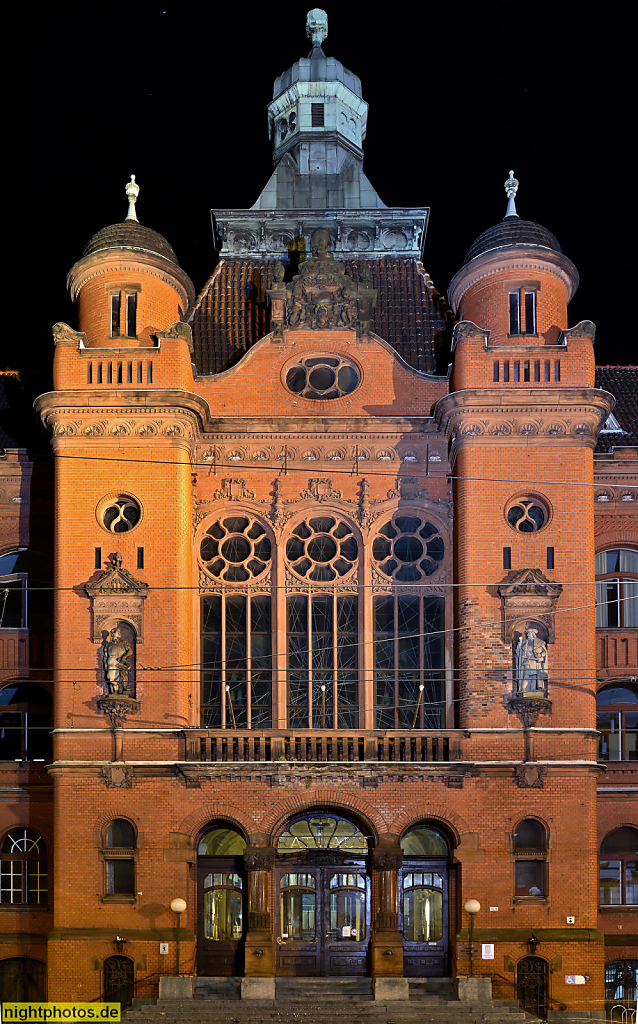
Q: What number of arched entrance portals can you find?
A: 3